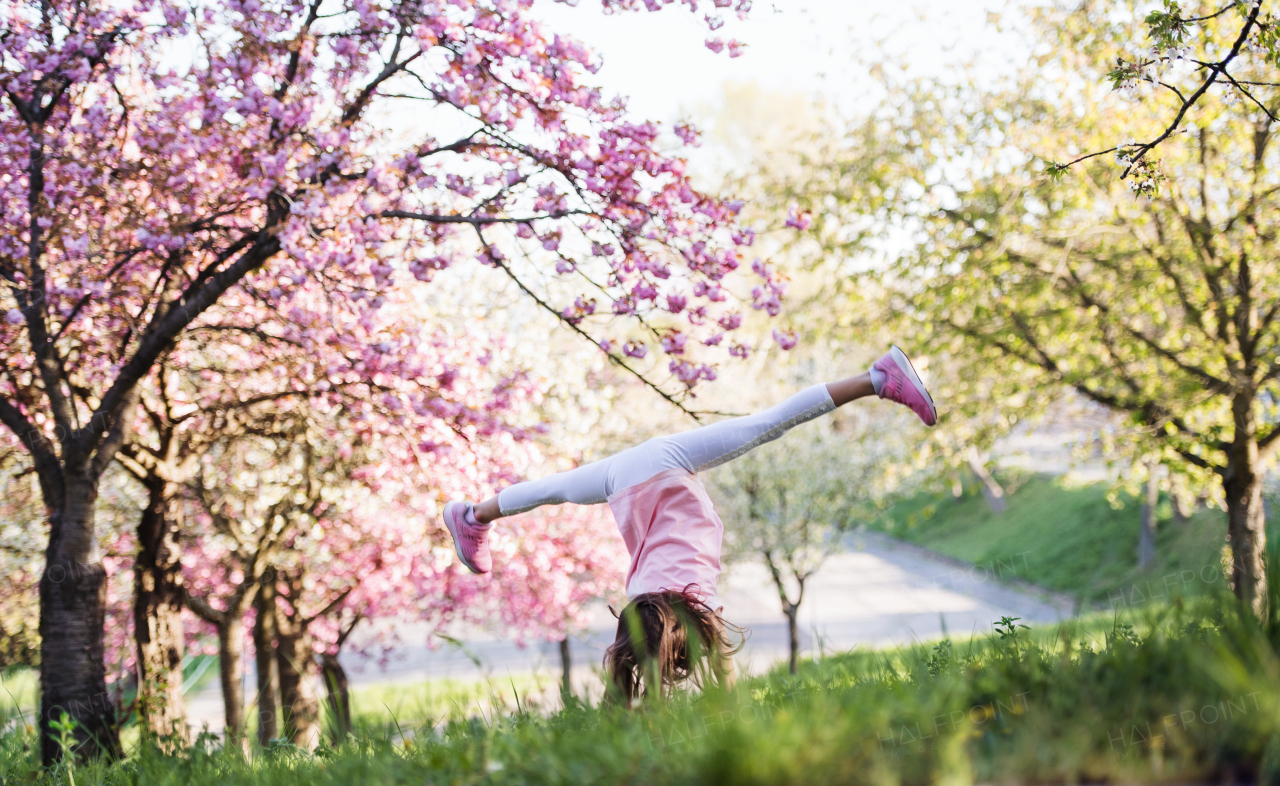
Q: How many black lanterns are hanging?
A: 0